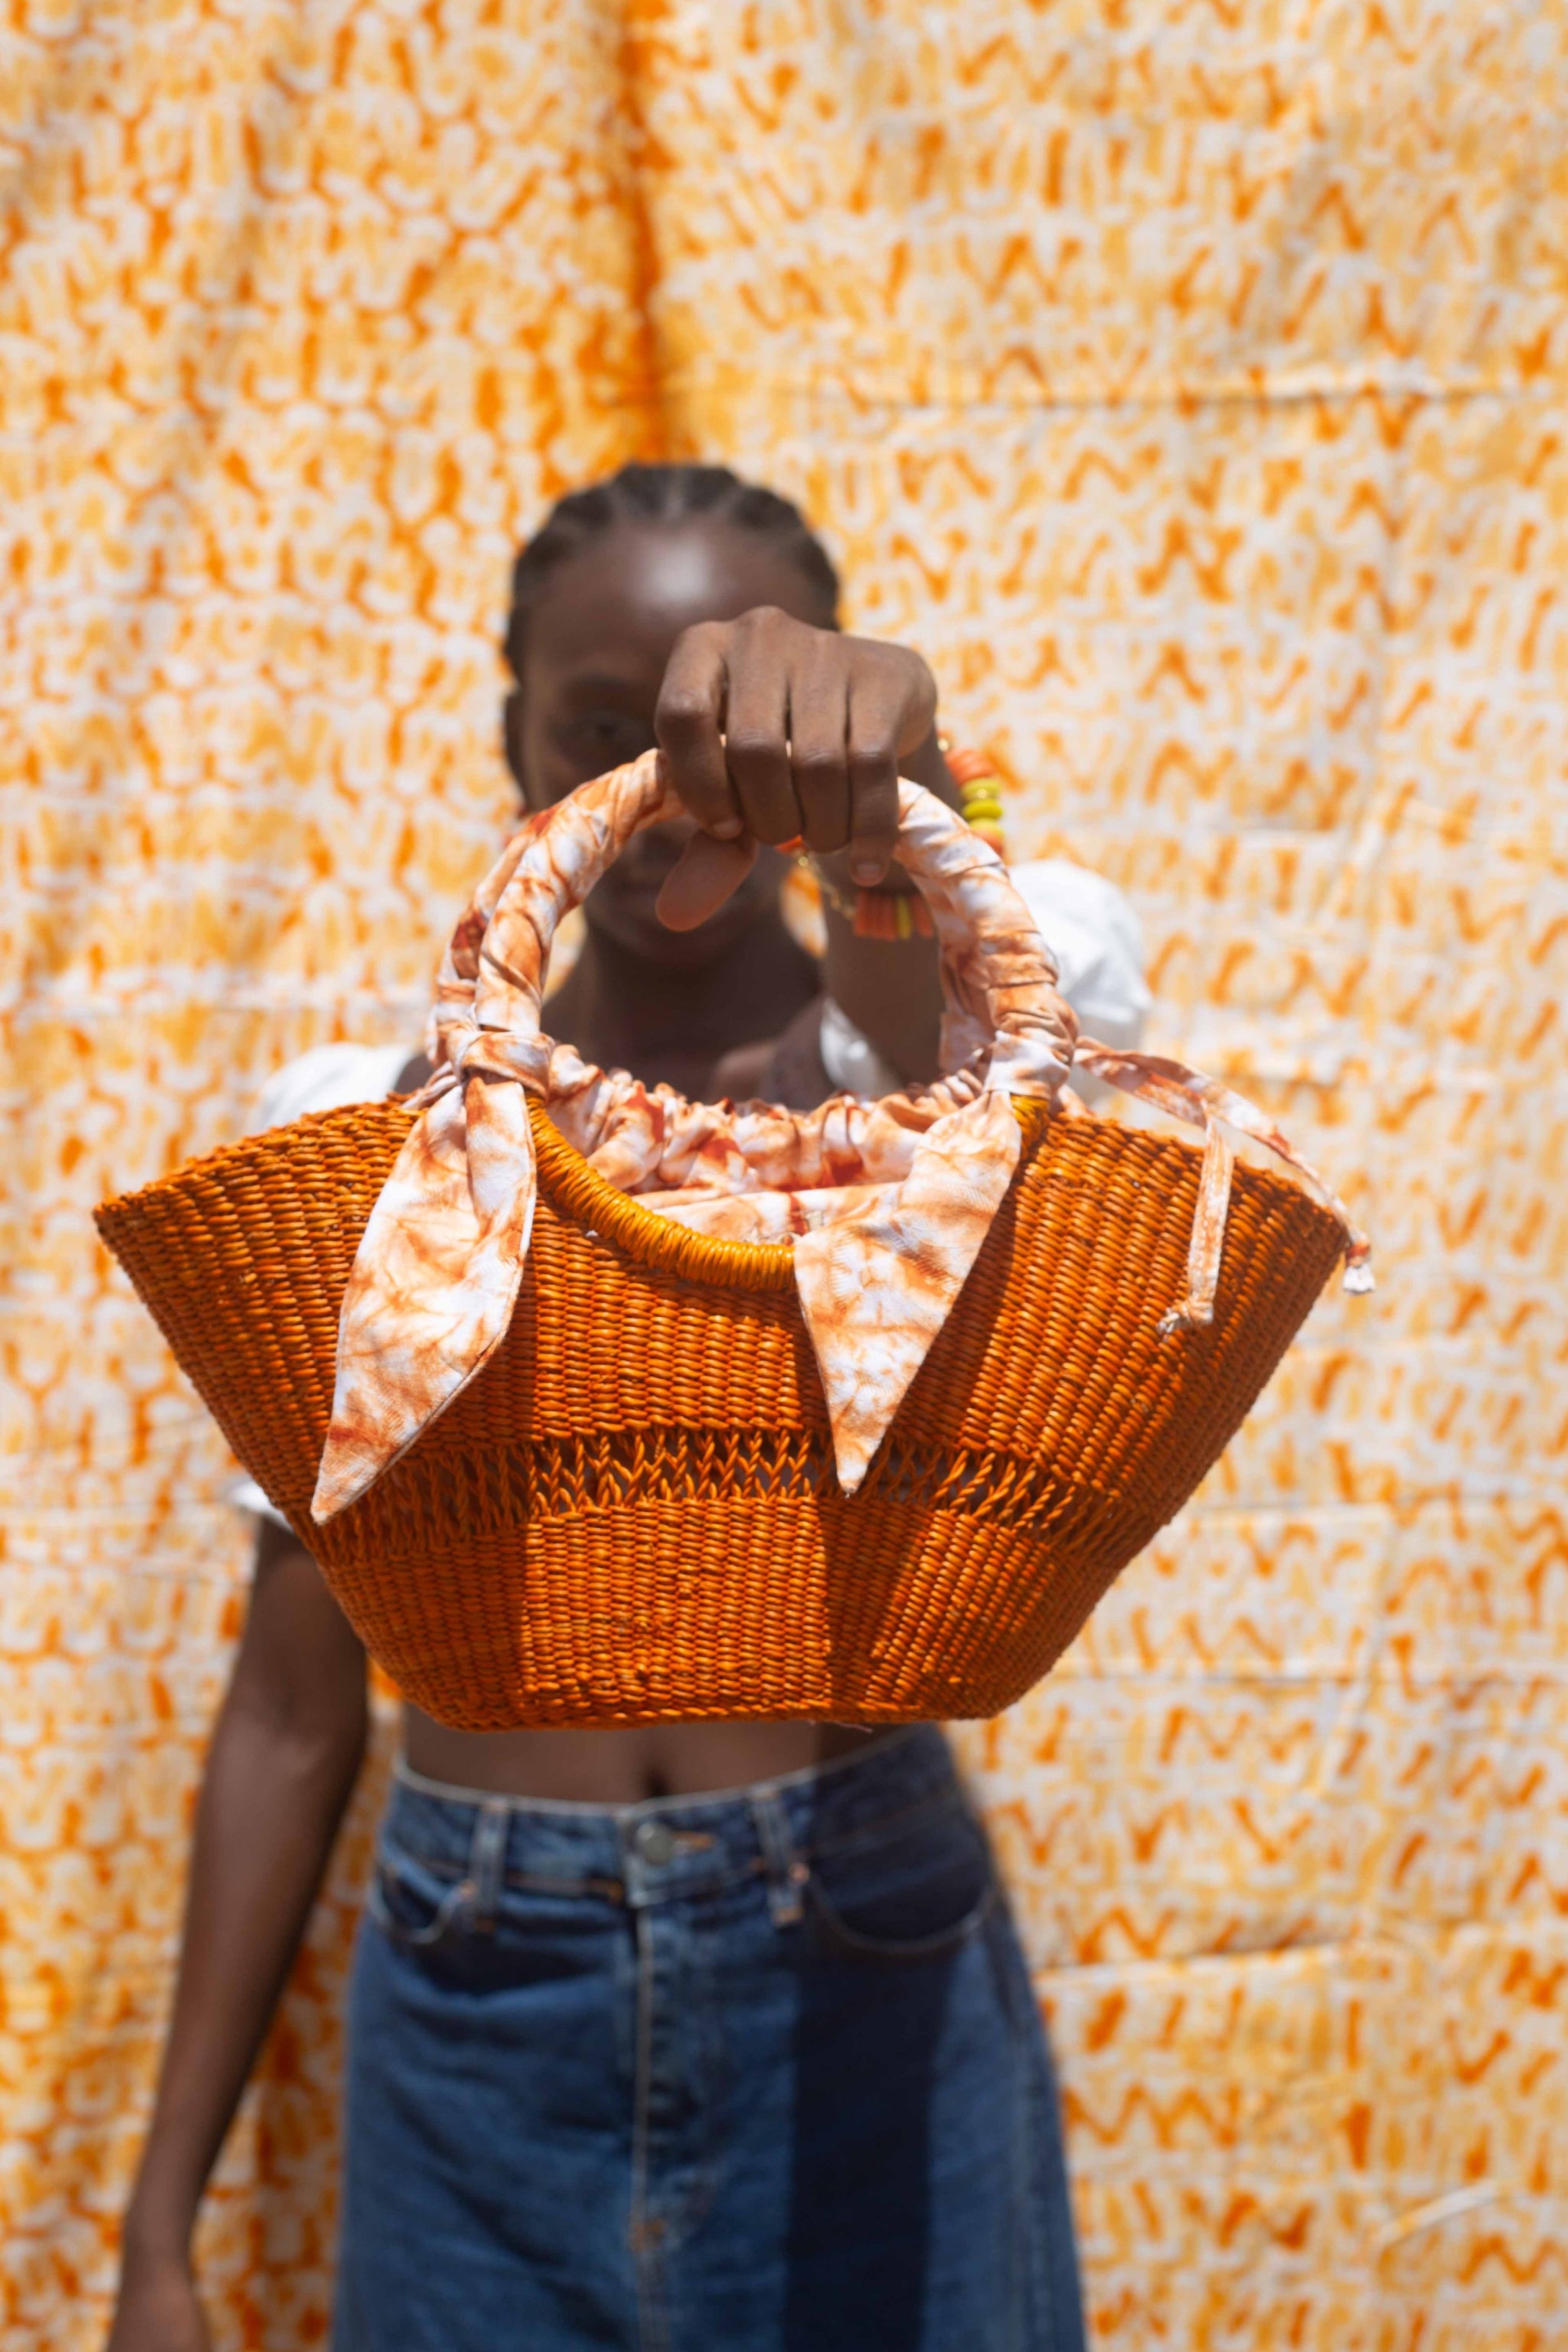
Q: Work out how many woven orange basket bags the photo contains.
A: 1